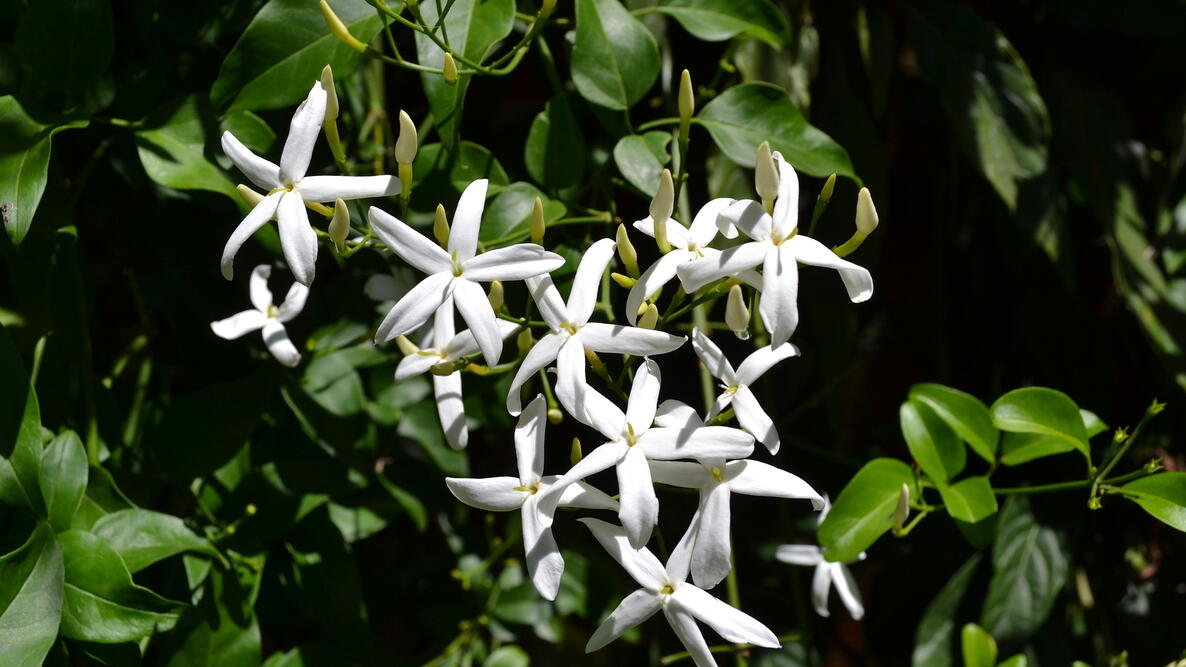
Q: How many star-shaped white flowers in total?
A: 13